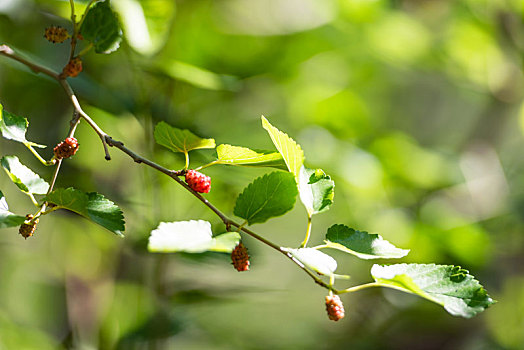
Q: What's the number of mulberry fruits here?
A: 7